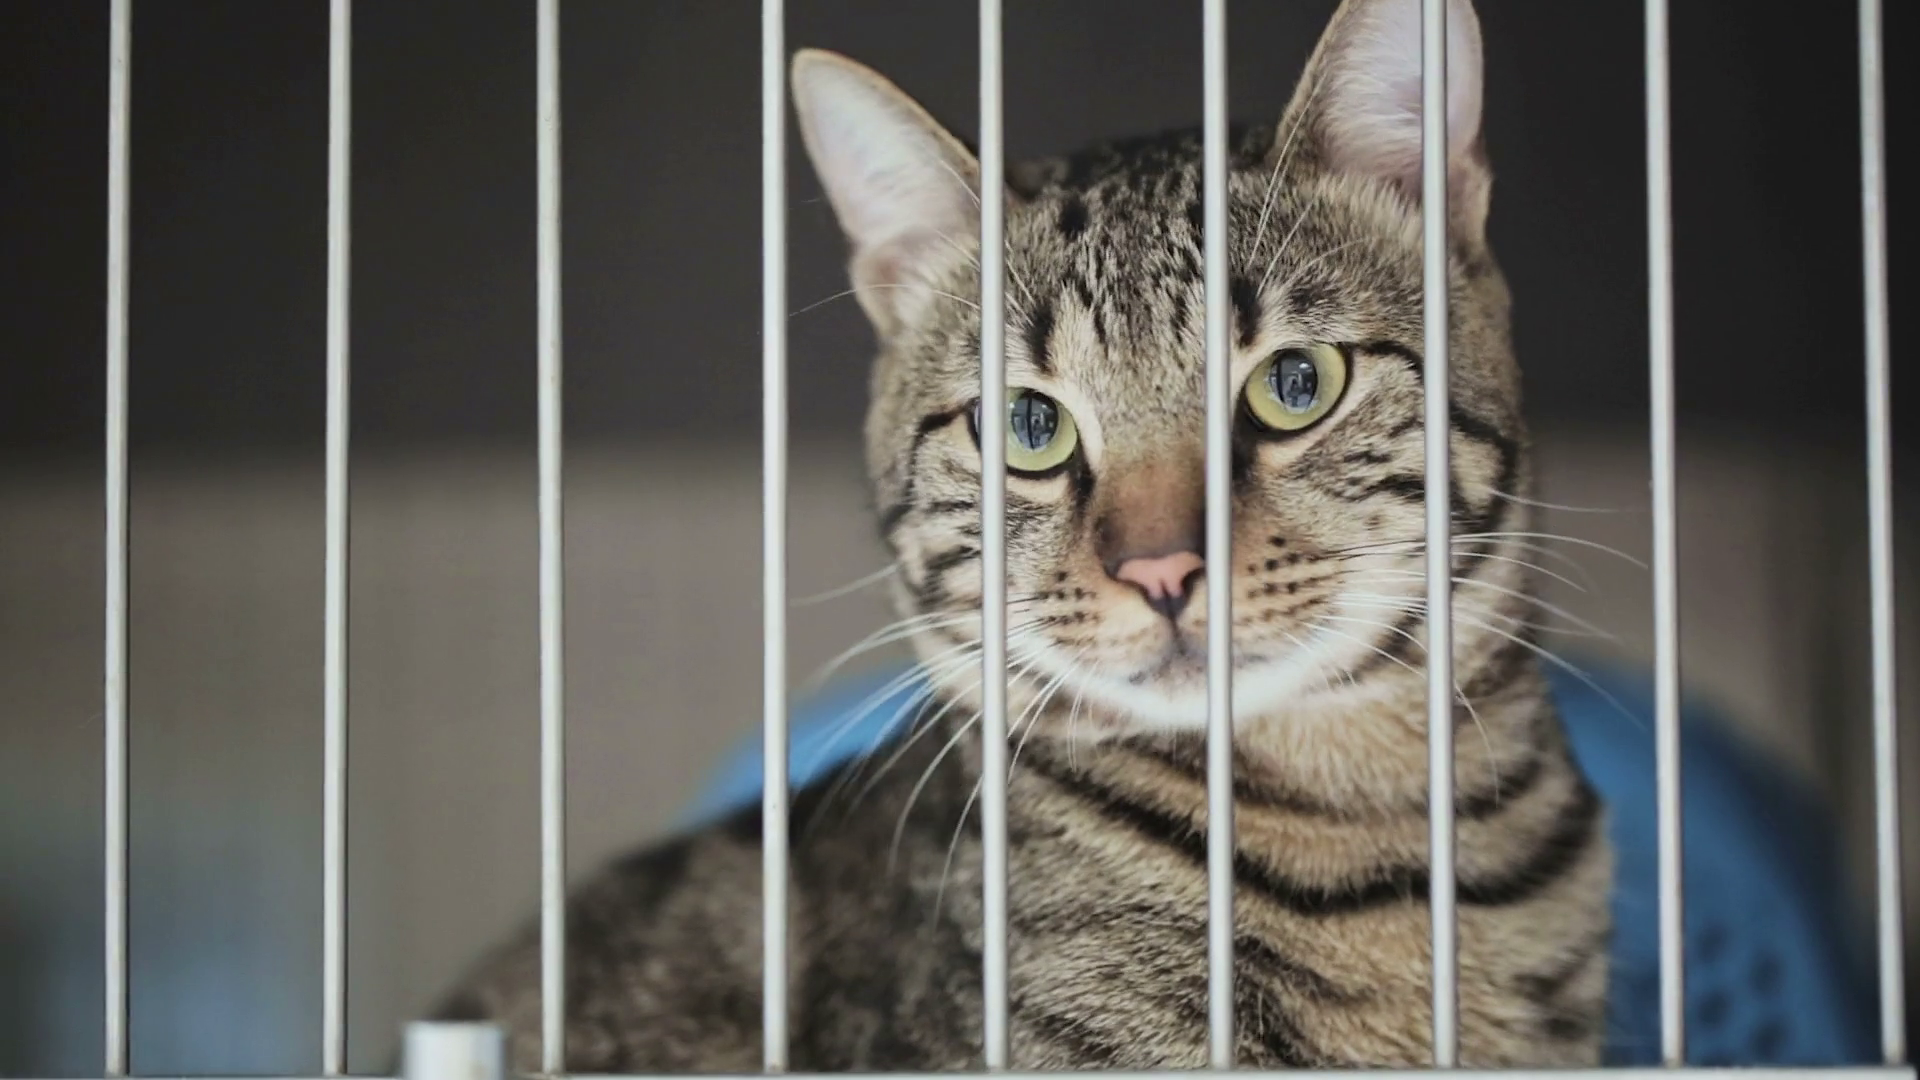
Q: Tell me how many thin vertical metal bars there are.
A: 9